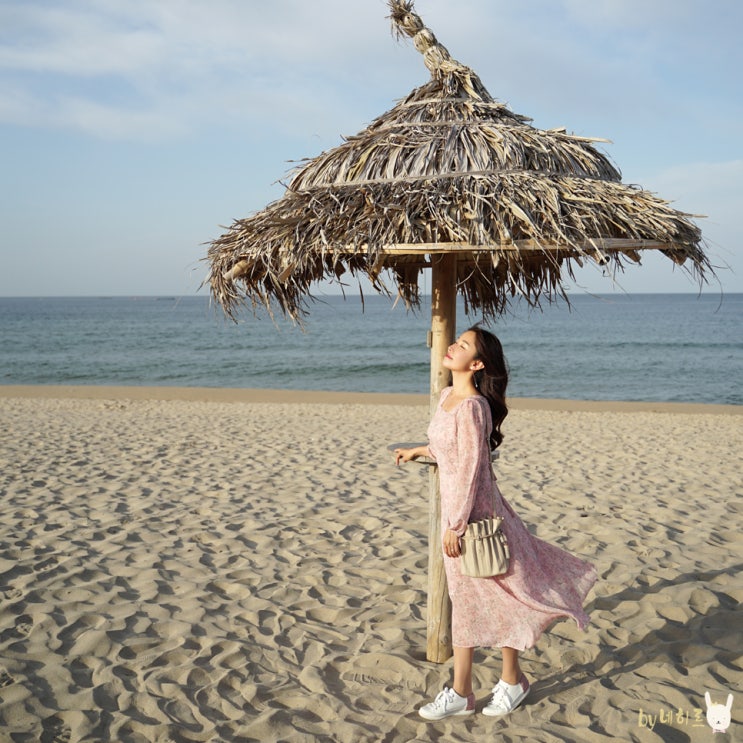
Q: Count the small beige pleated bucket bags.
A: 1